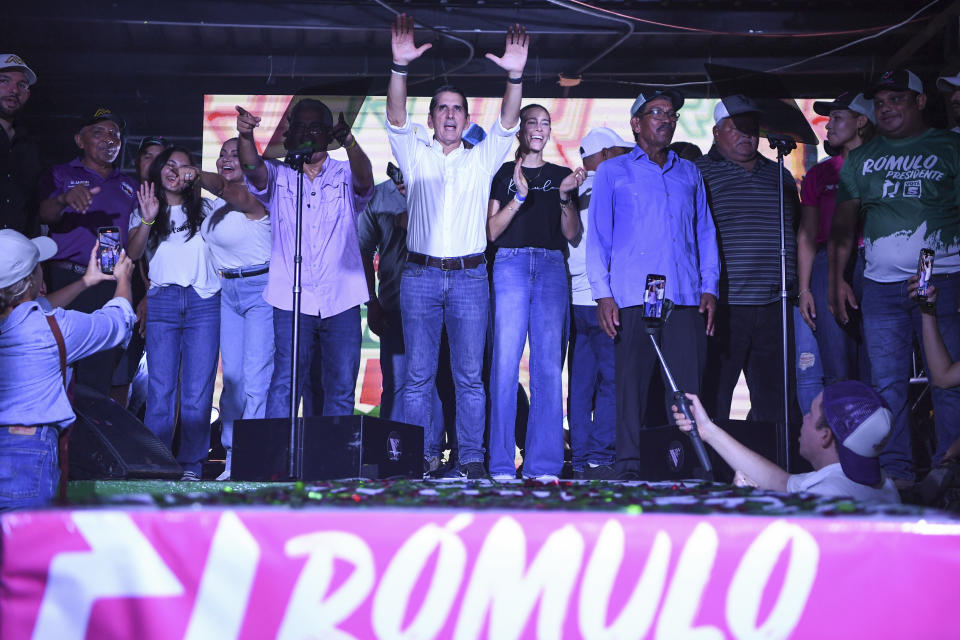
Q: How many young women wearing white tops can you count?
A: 2